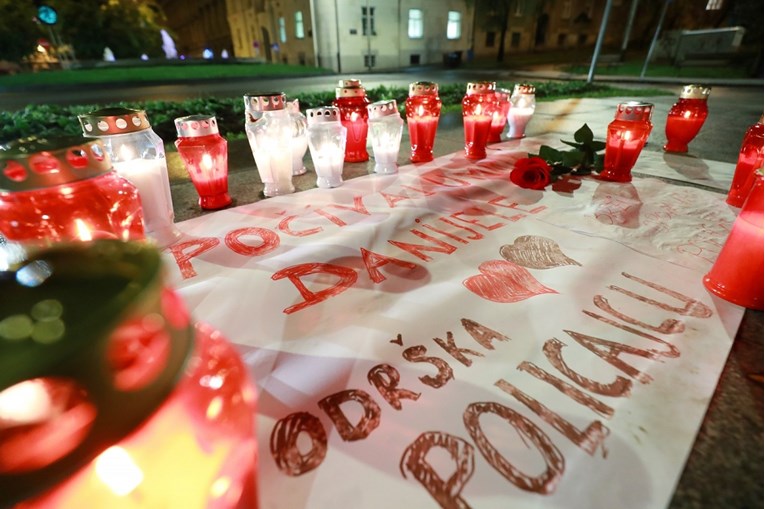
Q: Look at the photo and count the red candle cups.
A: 11